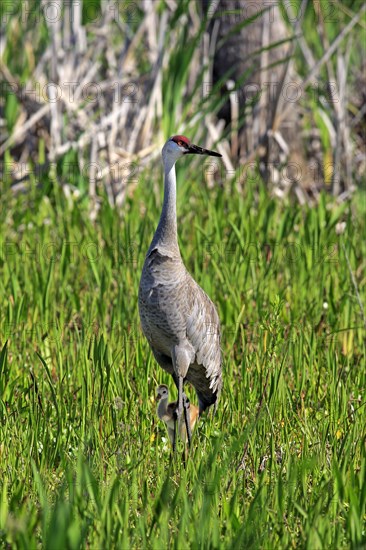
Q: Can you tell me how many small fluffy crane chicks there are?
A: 1